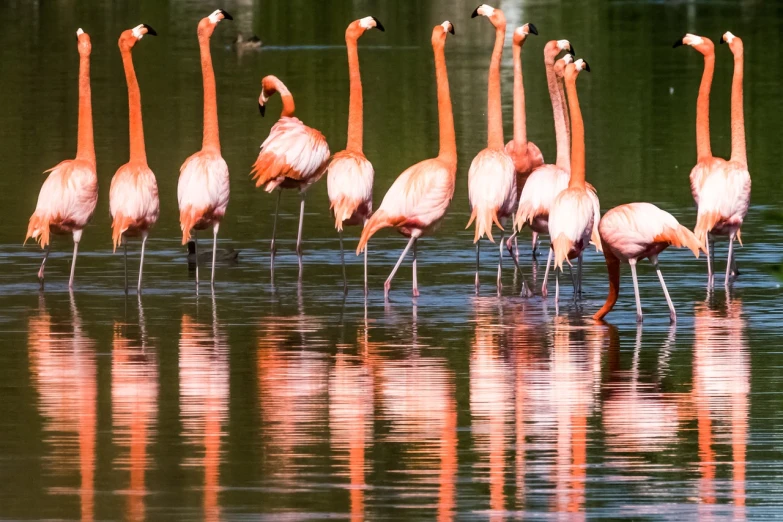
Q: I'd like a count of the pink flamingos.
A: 14